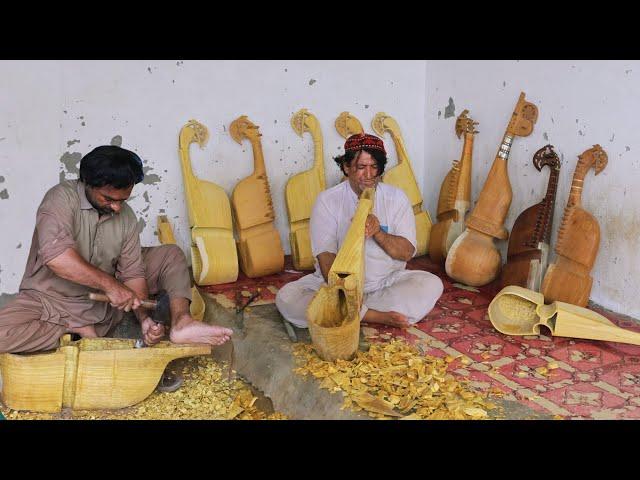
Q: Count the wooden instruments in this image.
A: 13